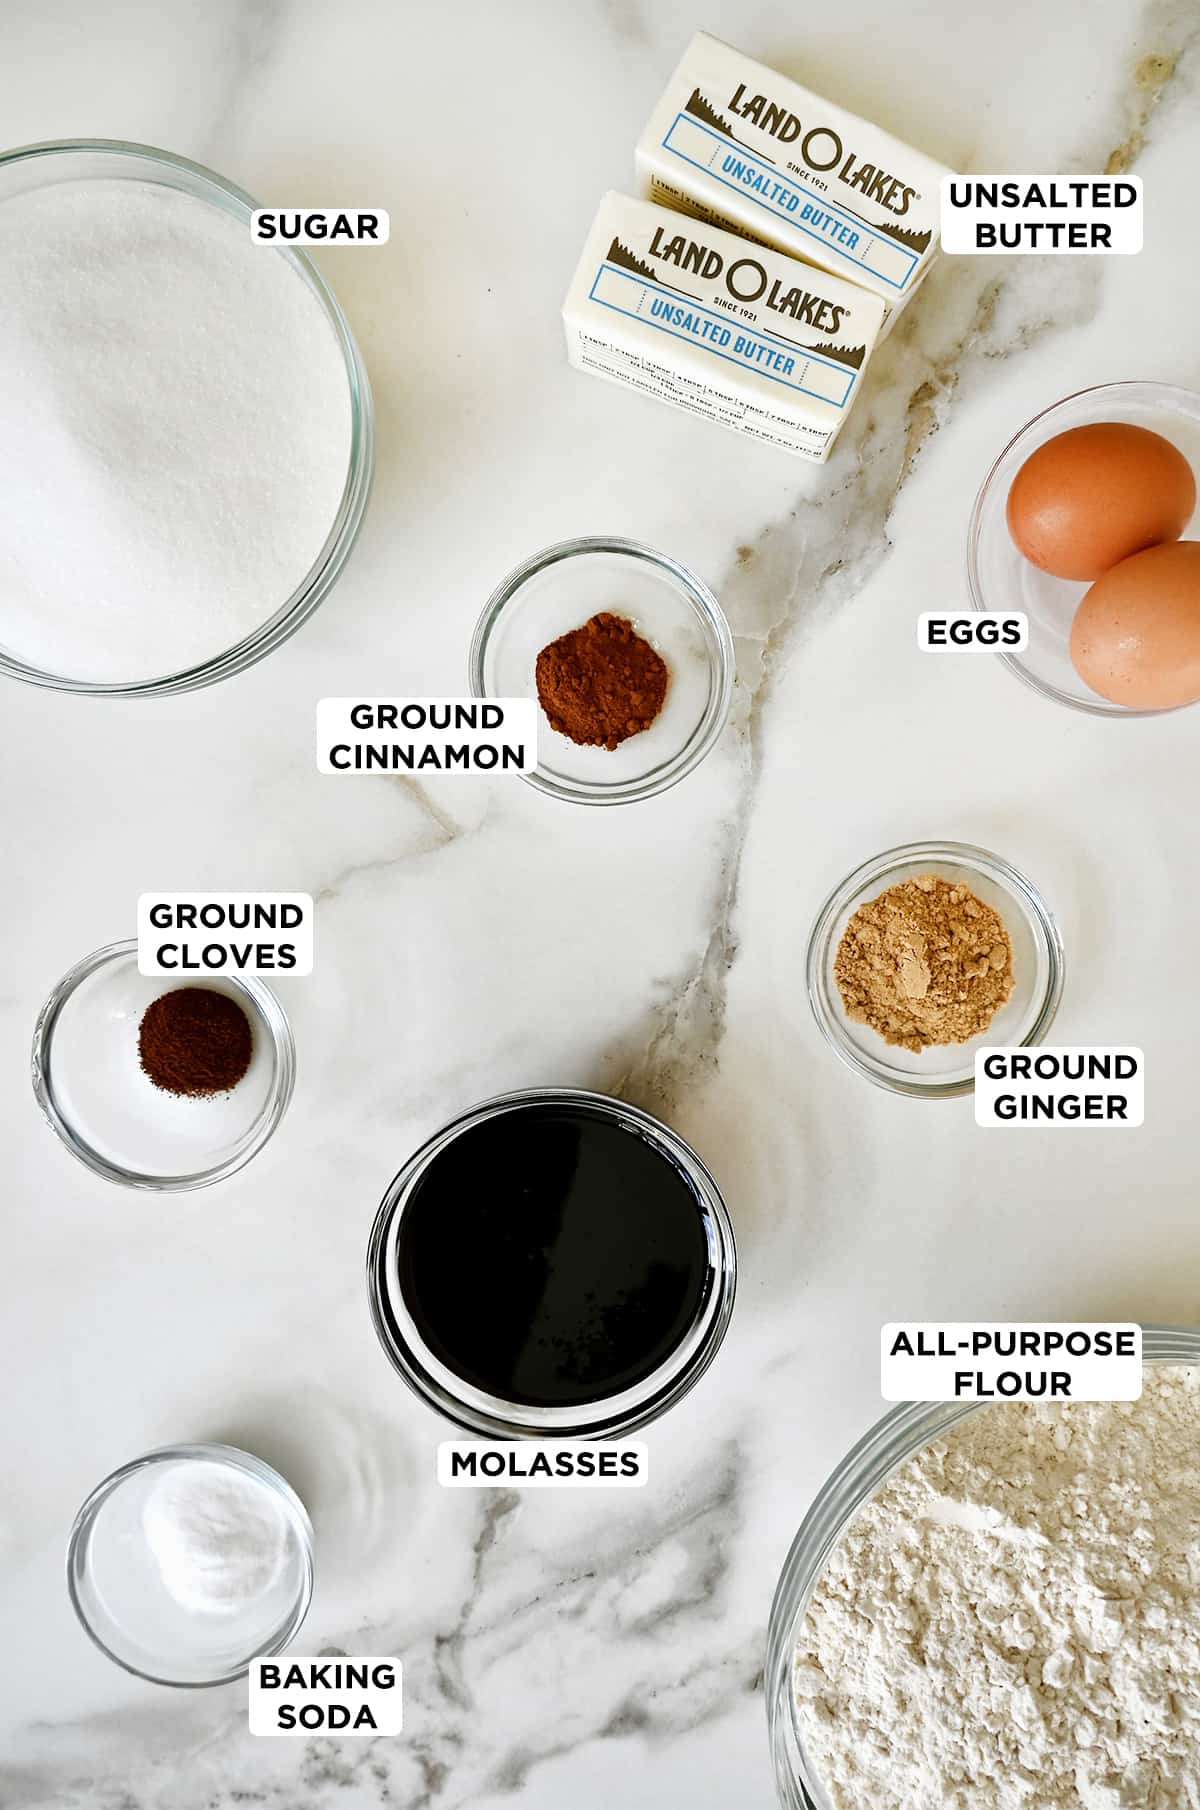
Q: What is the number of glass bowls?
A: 8